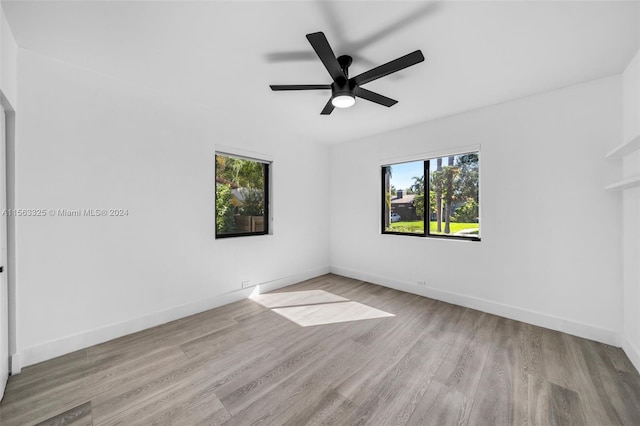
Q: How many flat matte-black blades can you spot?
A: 5